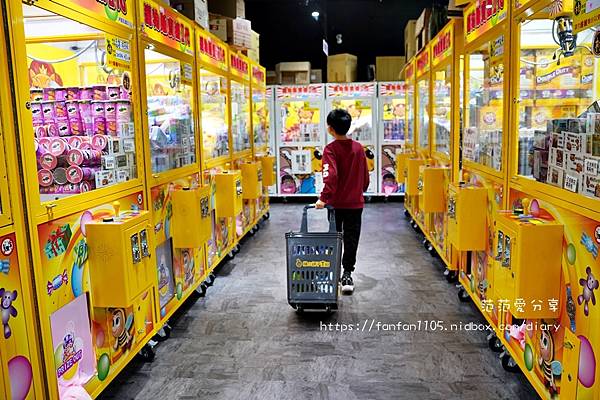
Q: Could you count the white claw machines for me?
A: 4